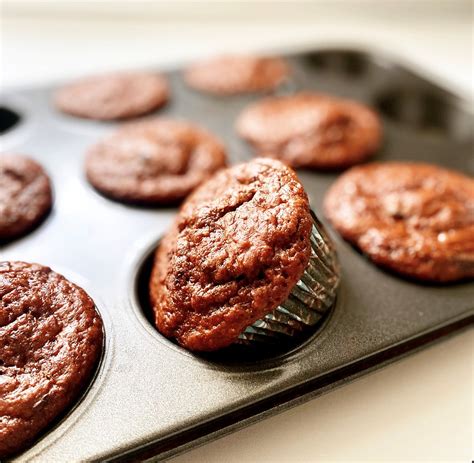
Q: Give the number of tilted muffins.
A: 1